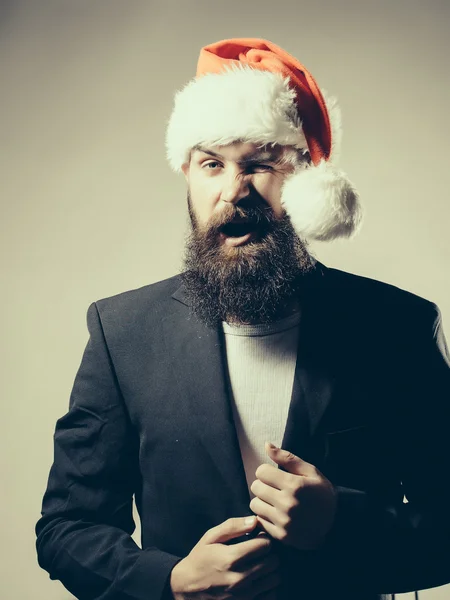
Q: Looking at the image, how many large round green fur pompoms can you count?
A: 0